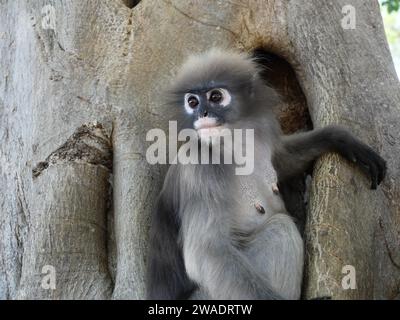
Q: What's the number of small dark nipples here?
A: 2